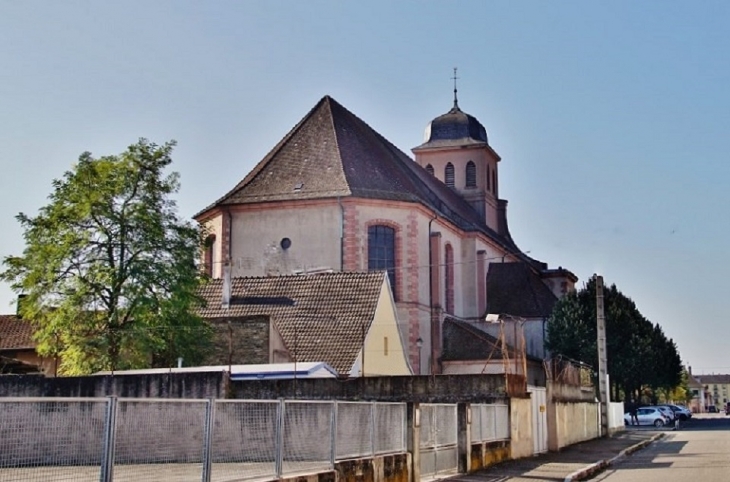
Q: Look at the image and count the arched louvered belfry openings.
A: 5